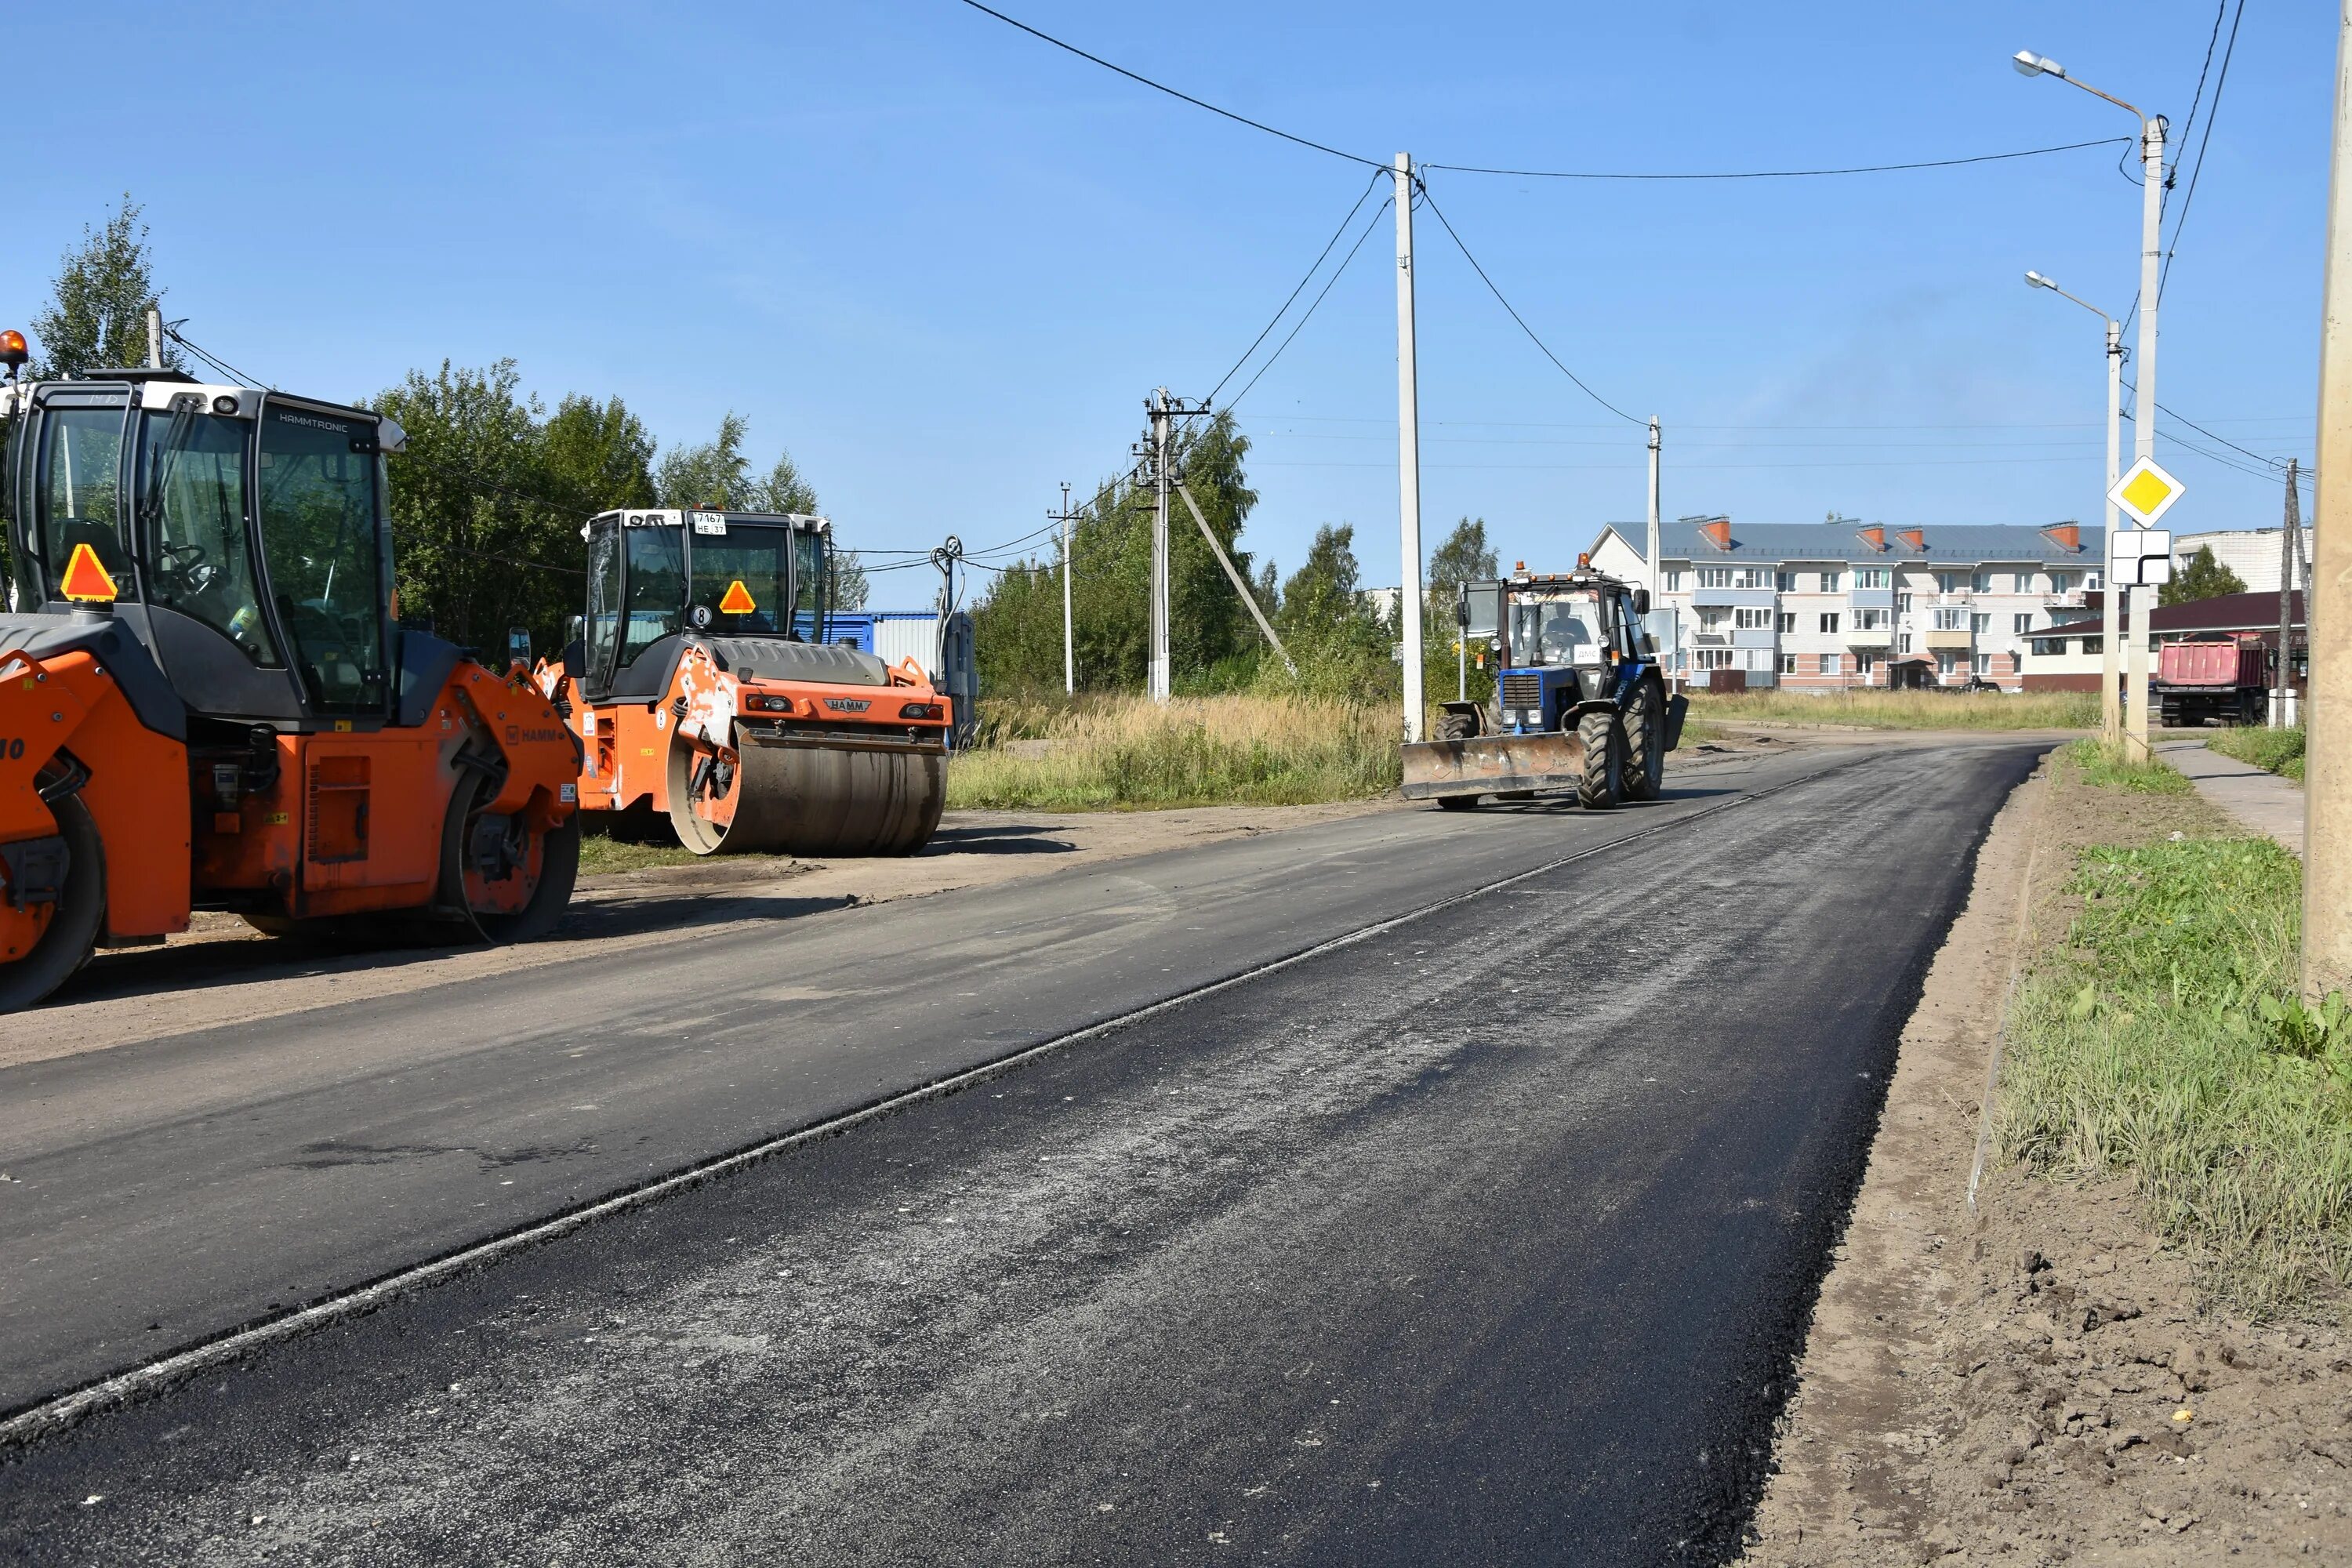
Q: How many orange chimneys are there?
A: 4